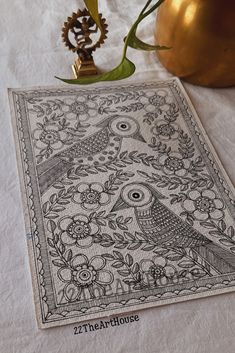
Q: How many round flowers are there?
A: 10